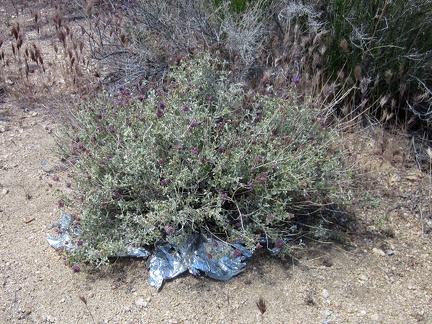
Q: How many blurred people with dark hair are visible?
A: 0